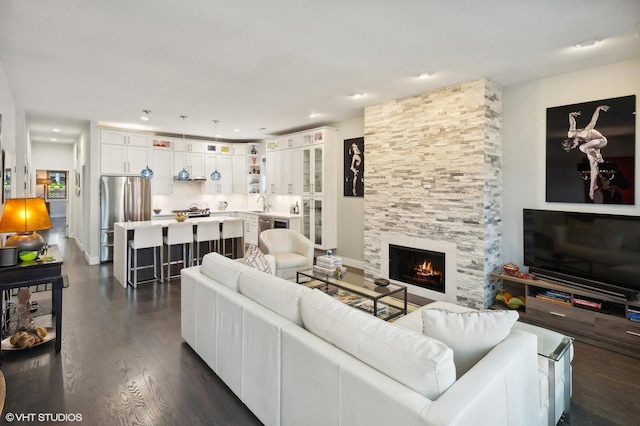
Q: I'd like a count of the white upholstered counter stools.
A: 4